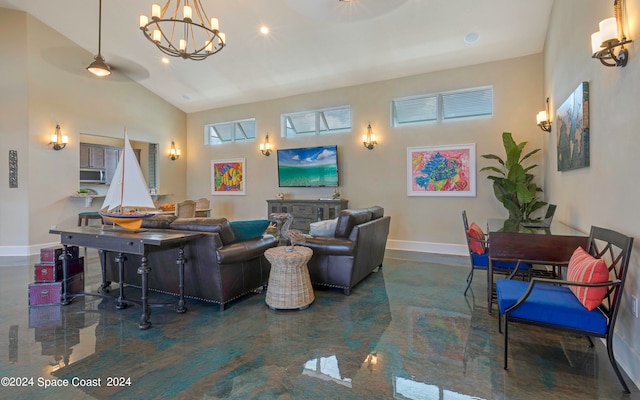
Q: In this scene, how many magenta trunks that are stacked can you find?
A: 3